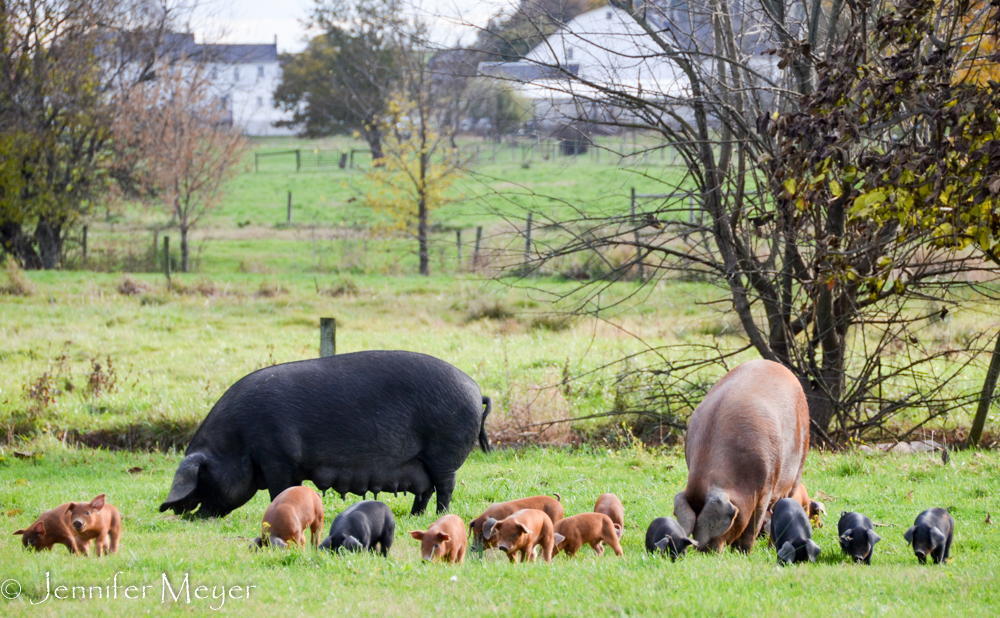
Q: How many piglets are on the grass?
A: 14